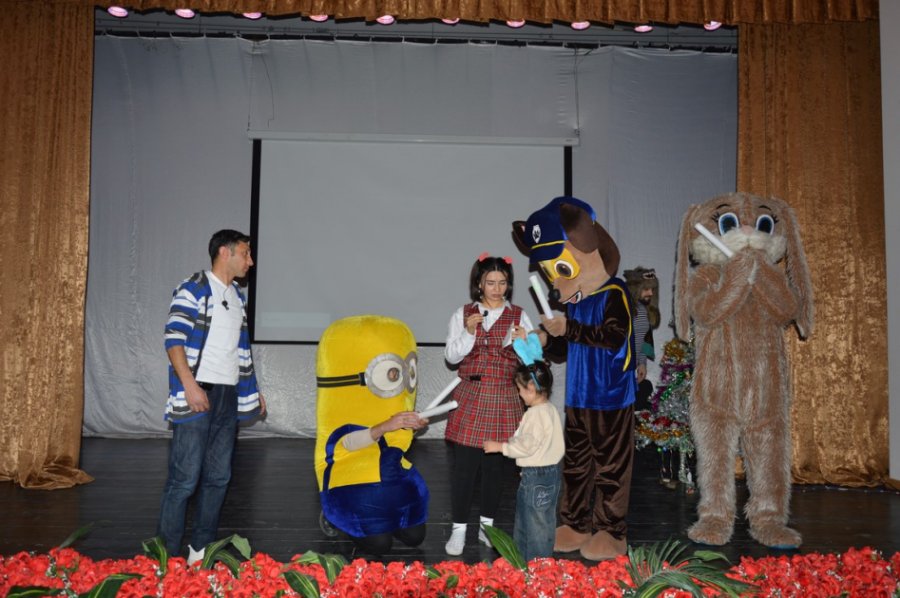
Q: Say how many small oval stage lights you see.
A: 10